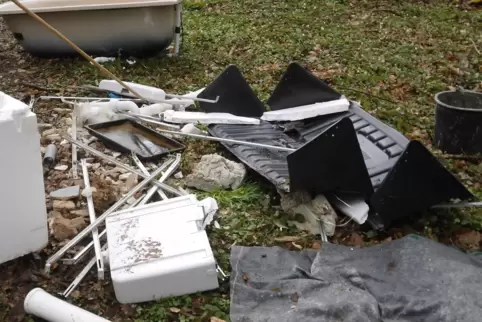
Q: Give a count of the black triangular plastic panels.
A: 4